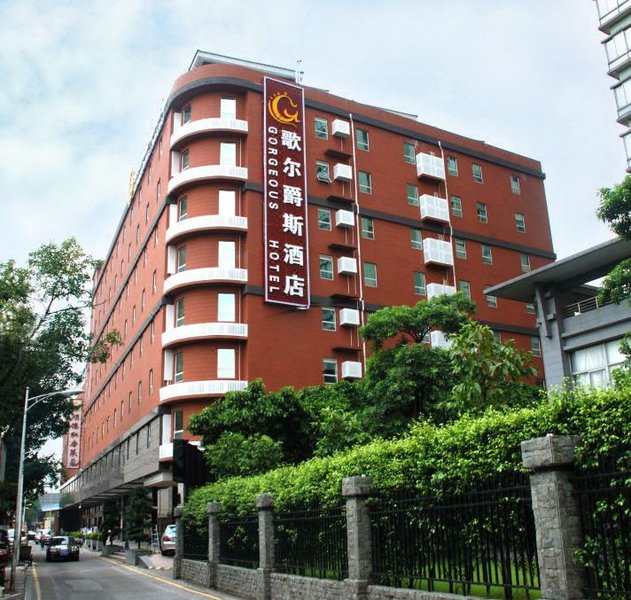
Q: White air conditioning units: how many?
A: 11